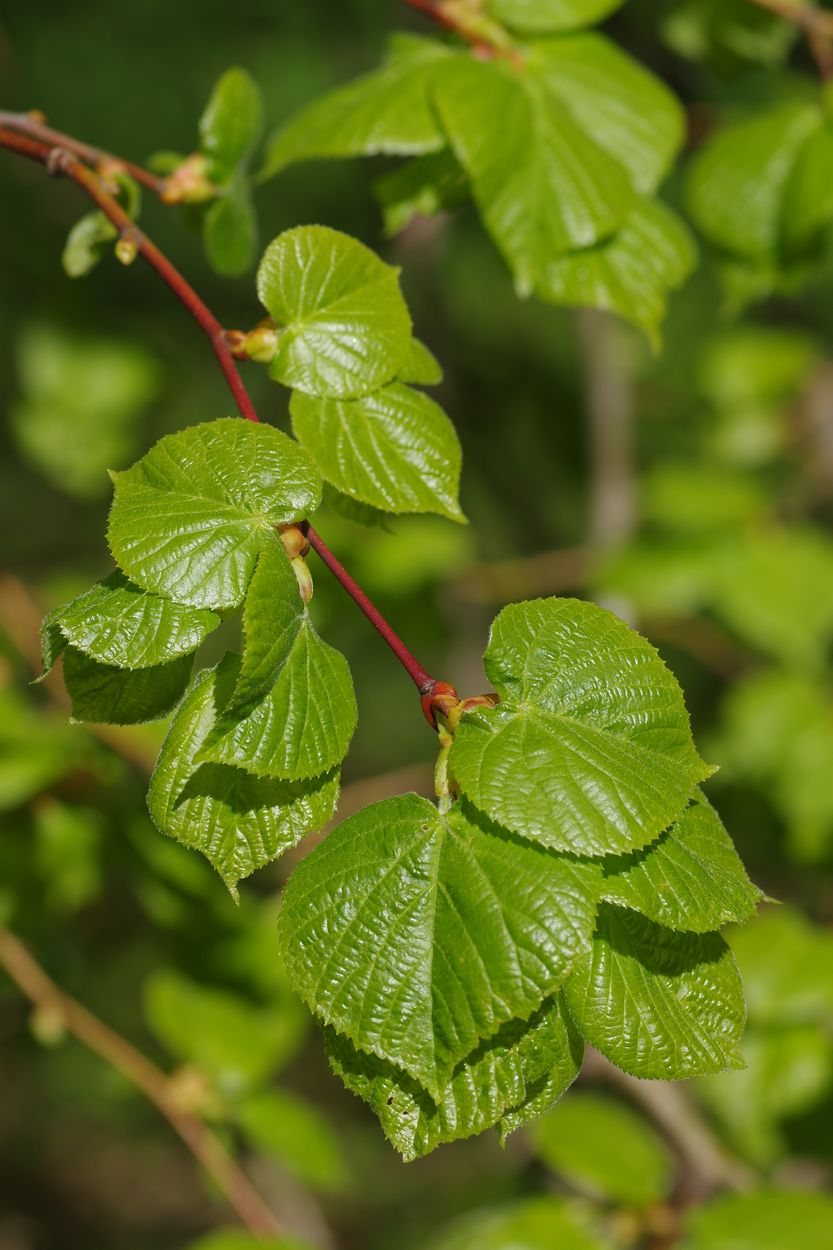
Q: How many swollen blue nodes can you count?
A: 0